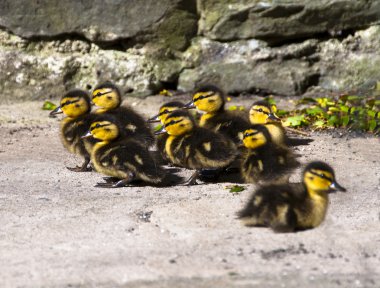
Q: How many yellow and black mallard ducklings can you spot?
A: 9